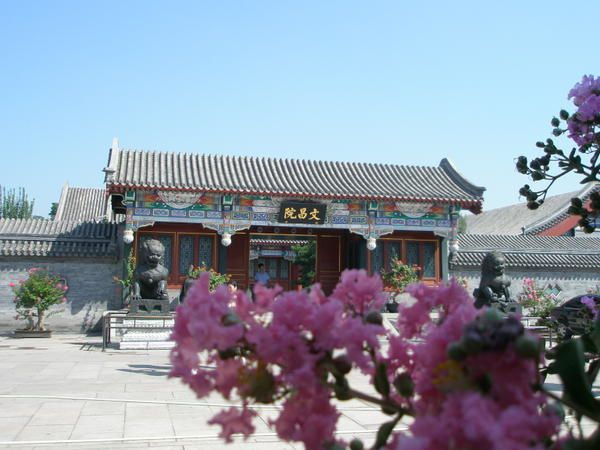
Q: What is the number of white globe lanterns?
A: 4